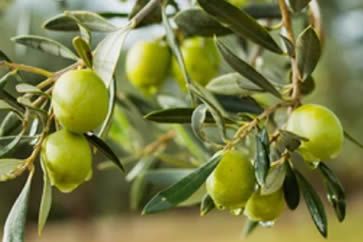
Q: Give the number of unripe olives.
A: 7